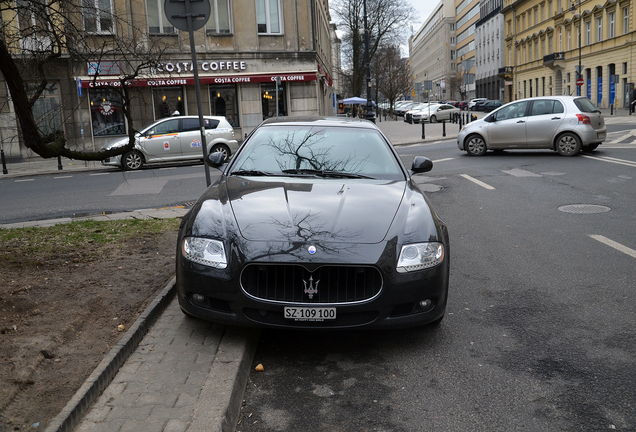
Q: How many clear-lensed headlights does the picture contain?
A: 2